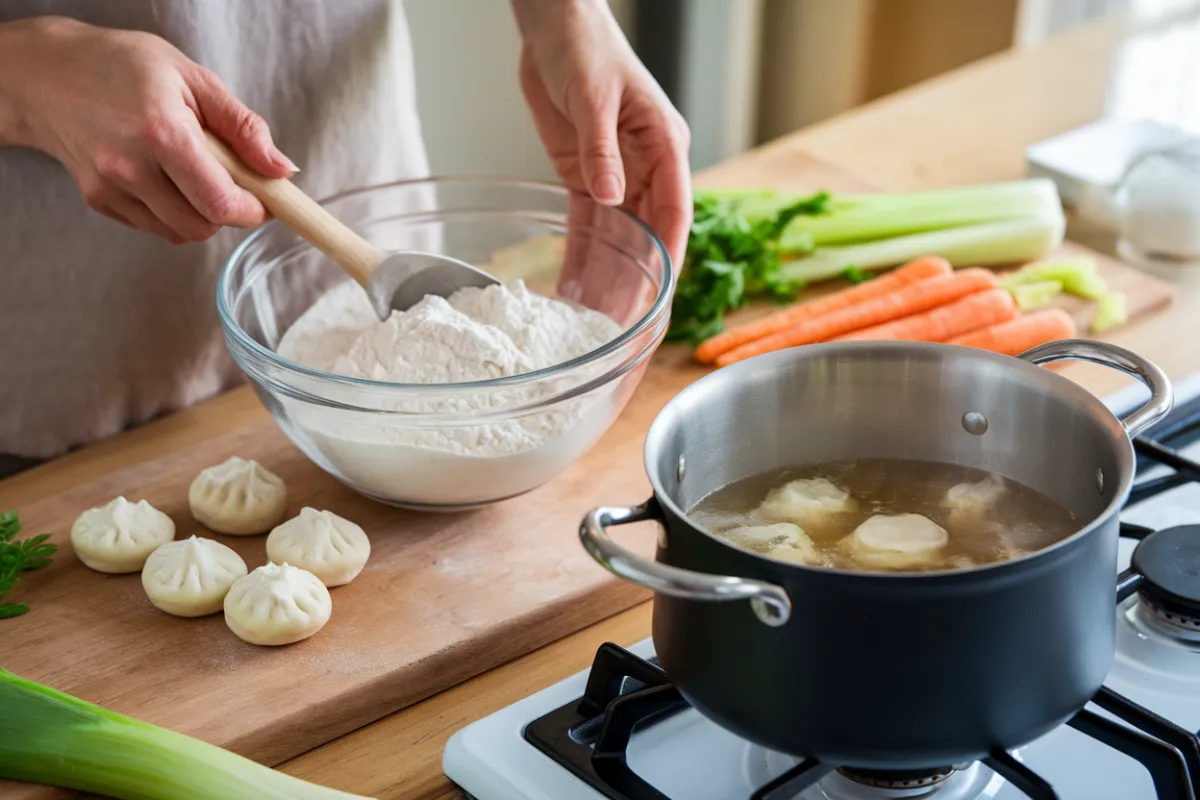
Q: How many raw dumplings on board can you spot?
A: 5